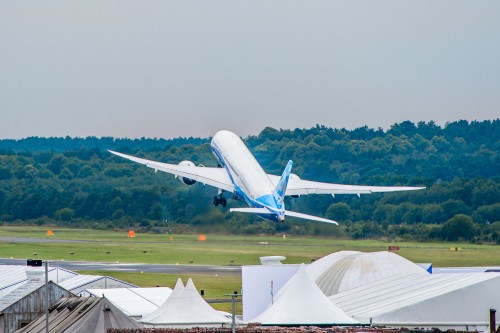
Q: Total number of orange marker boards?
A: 3